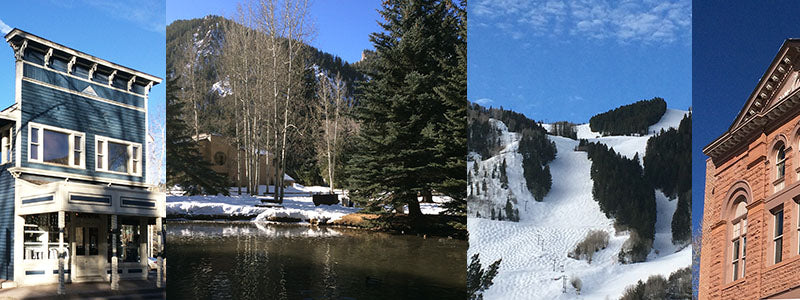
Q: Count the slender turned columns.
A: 3